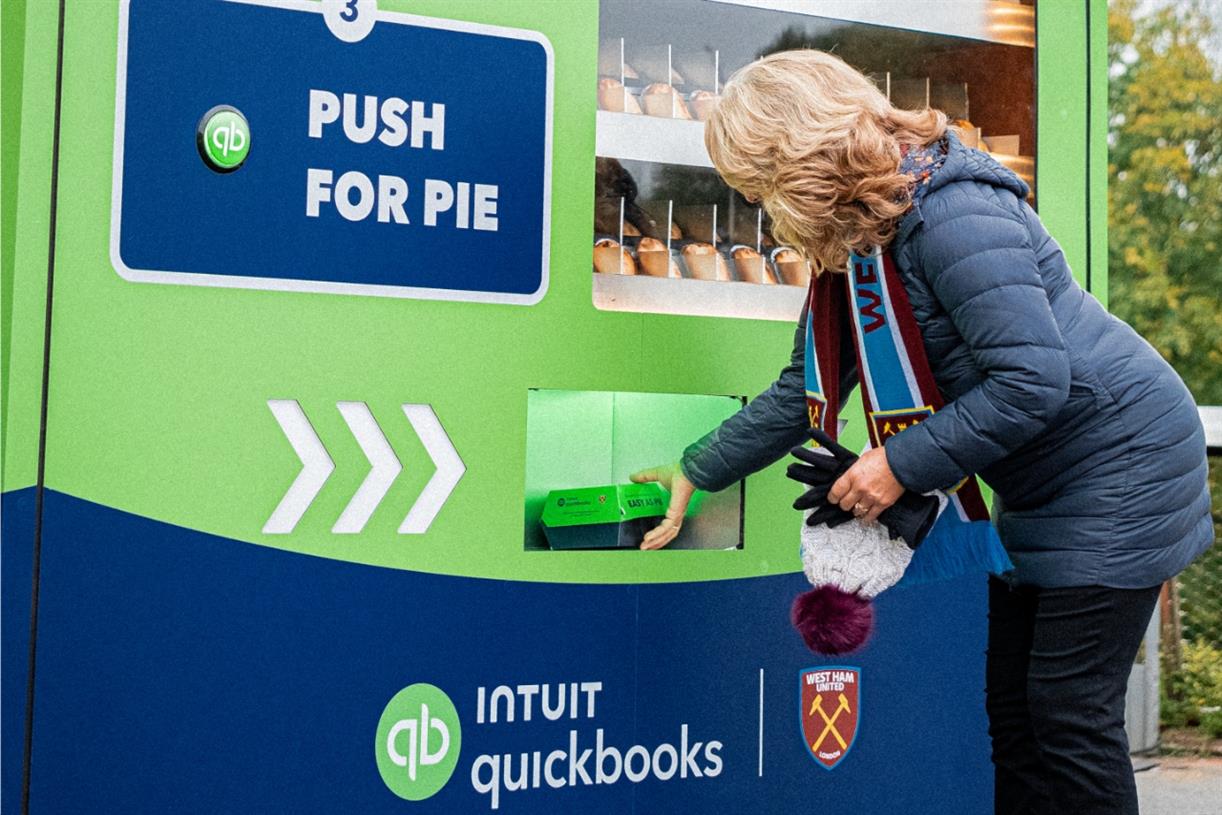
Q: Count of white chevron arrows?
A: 3